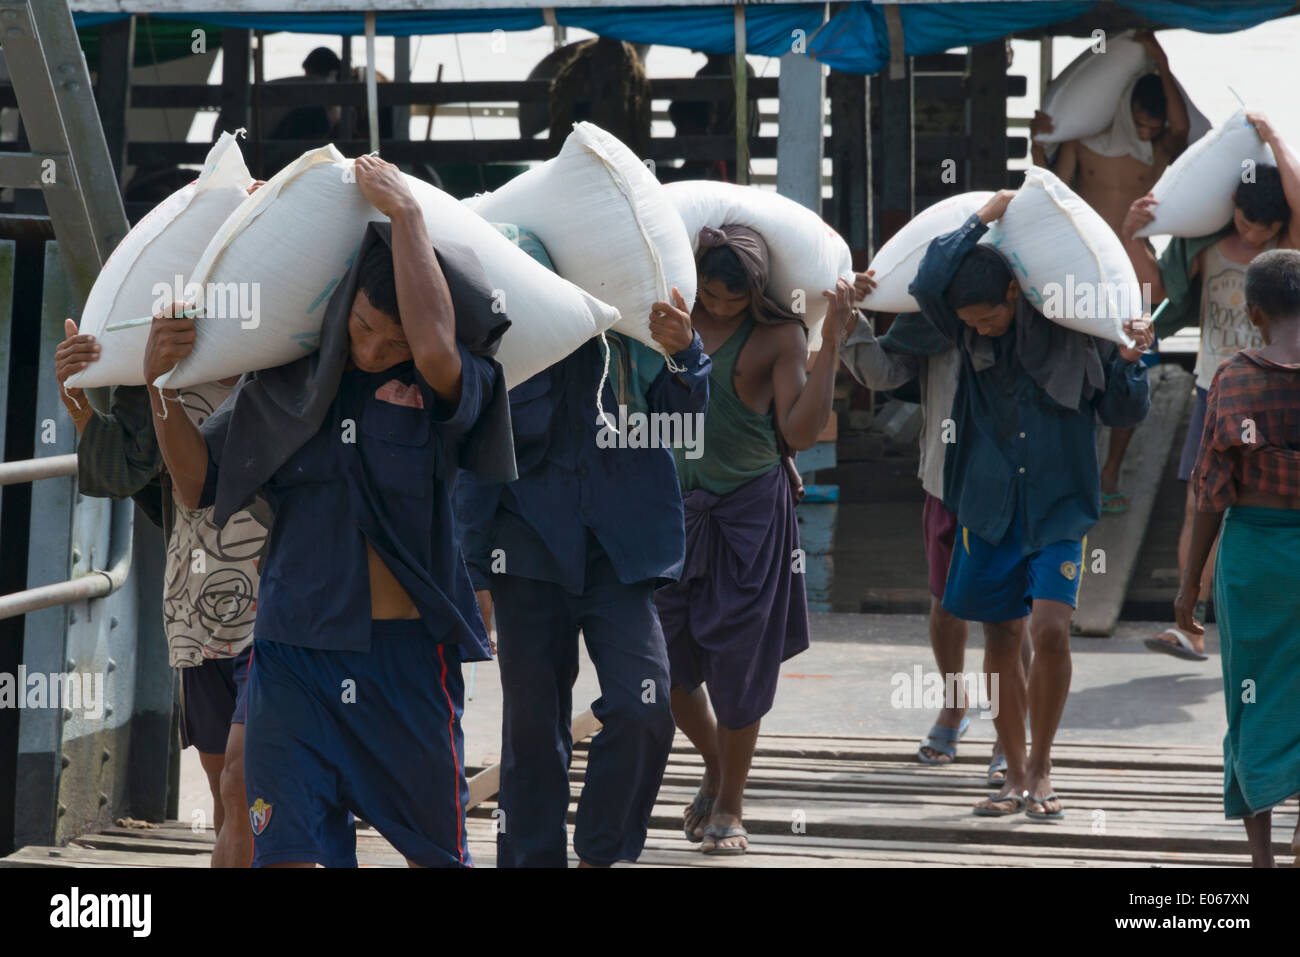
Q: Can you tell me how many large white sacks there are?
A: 8